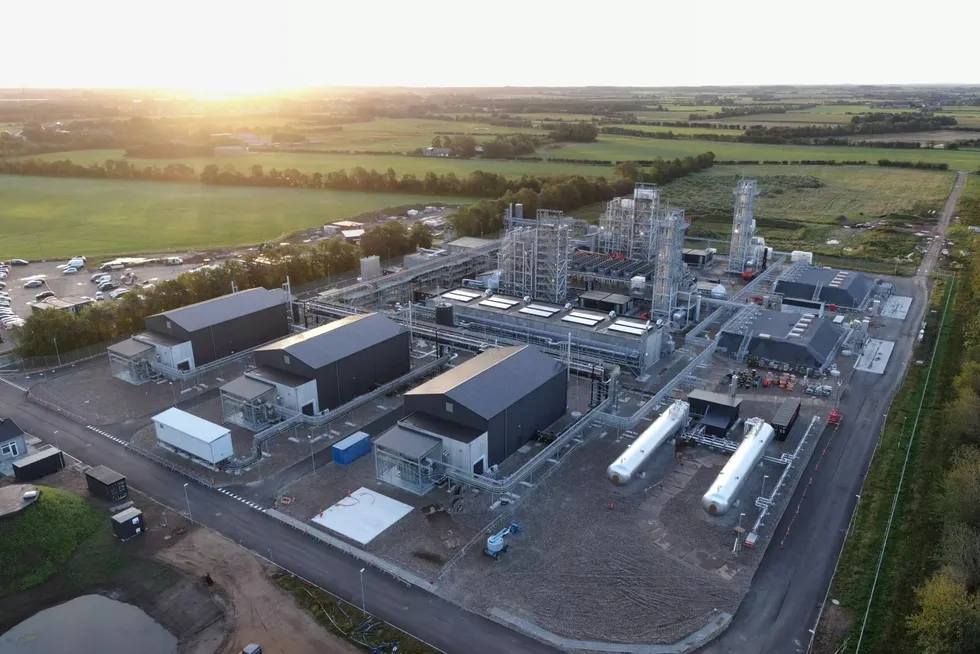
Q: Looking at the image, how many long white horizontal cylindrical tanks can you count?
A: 2